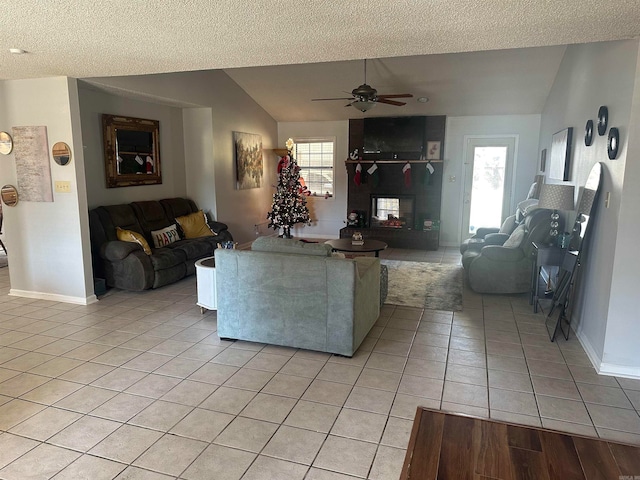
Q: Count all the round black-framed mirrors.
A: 3